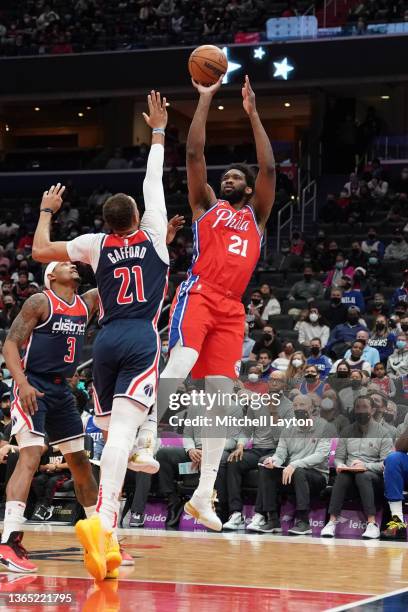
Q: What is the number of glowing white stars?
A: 3